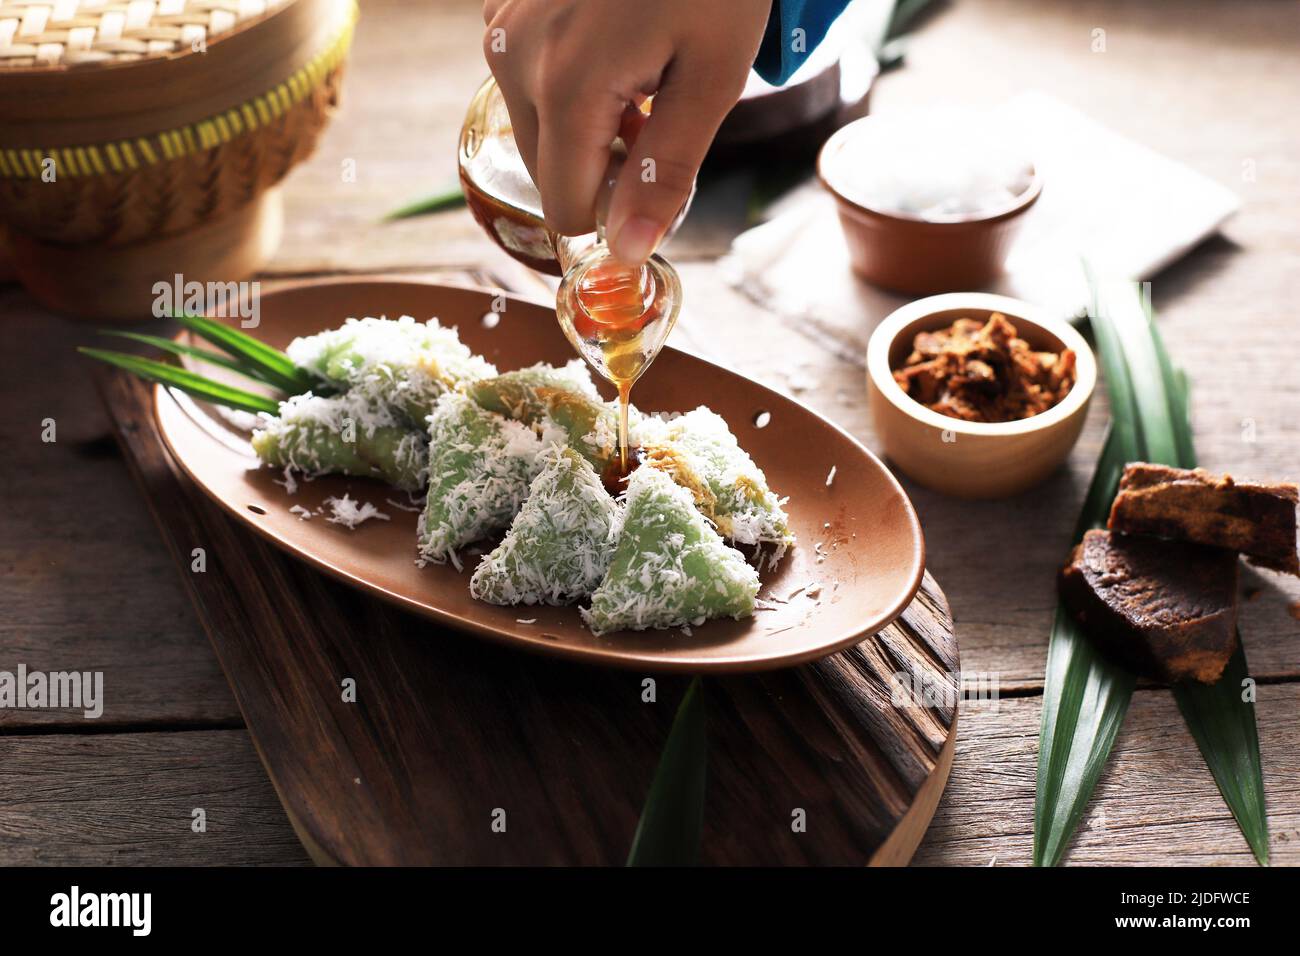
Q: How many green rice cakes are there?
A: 7